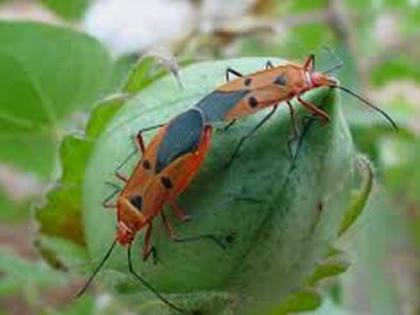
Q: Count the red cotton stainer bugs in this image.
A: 2